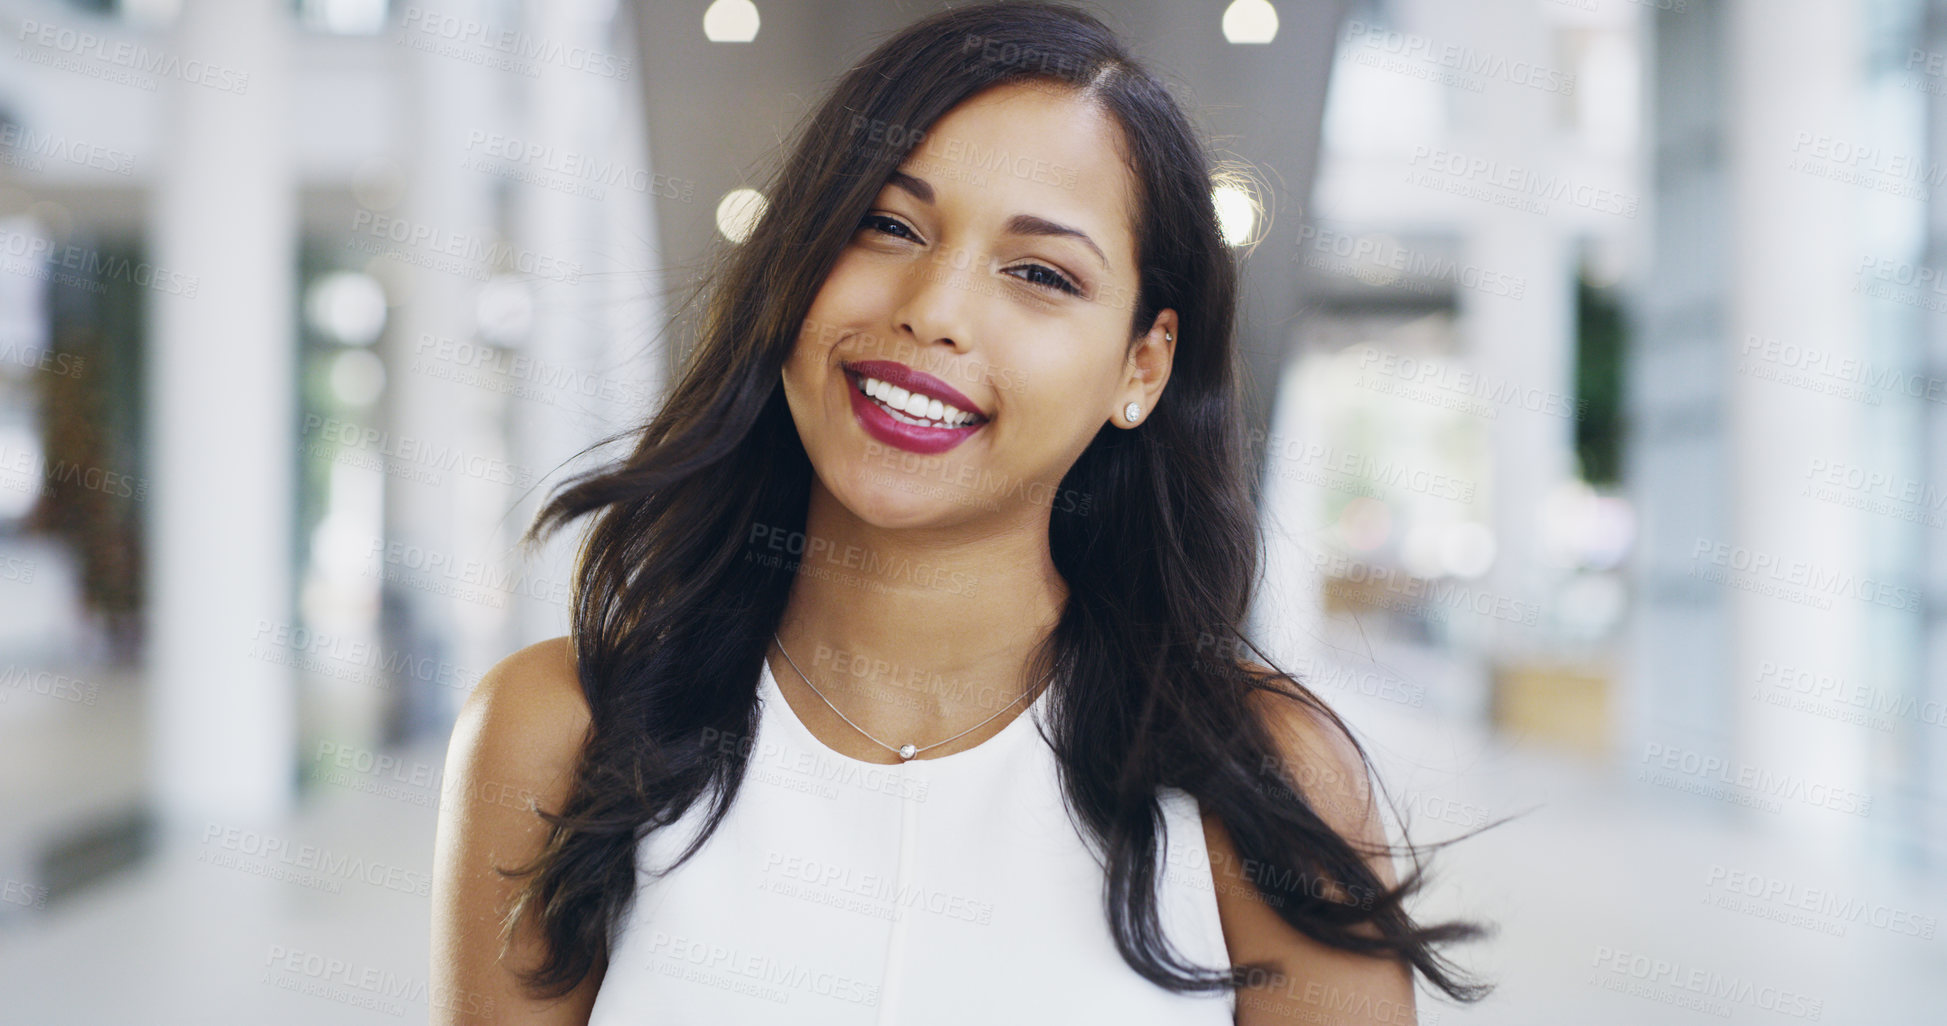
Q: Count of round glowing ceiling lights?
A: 4